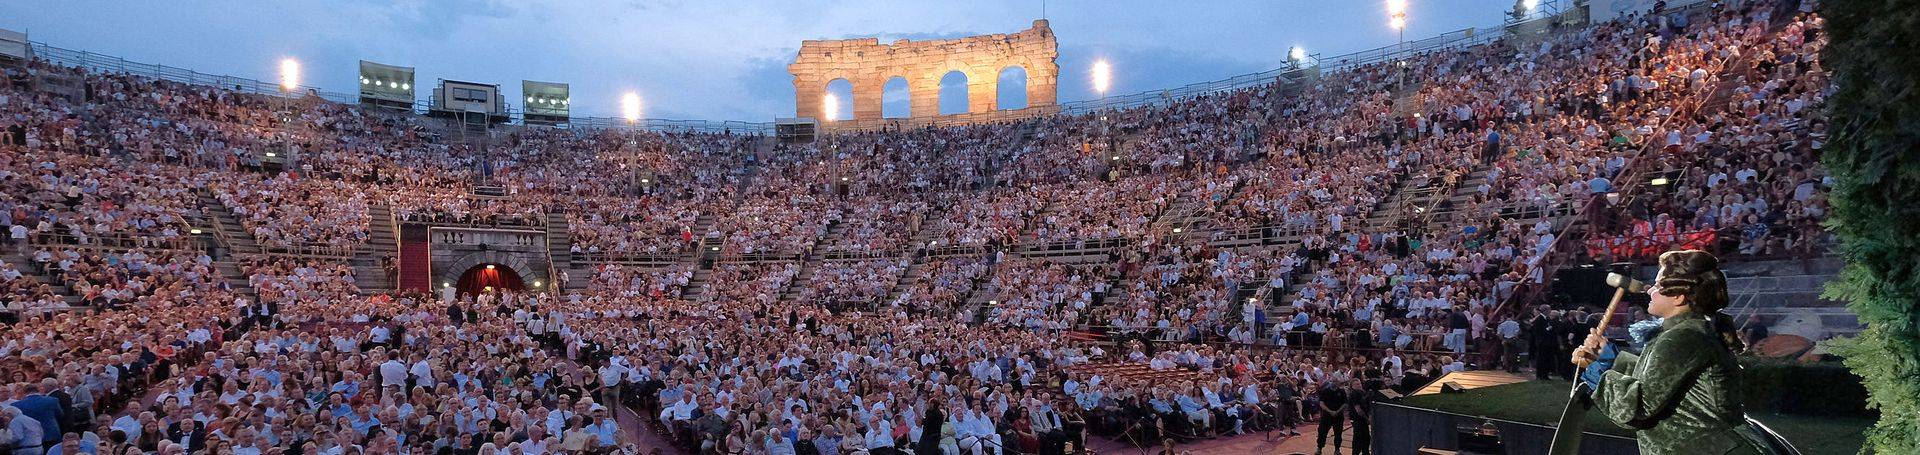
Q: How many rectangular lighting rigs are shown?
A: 2